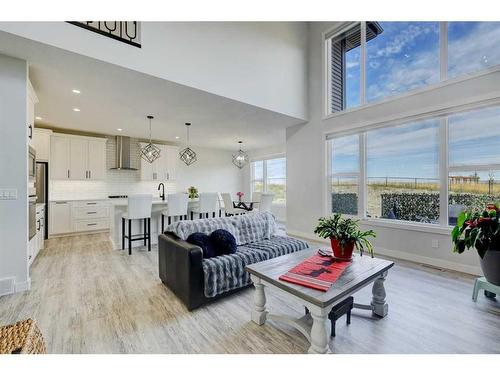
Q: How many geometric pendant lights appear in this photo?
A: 3